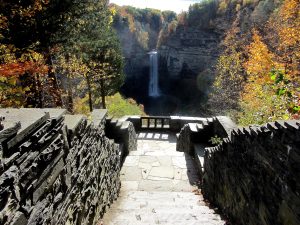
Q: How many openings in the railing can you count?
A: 4